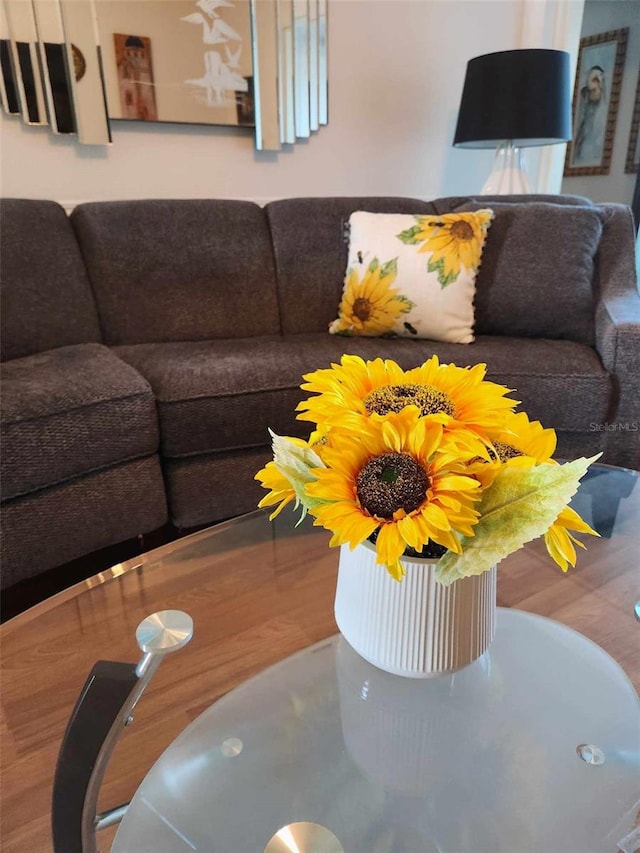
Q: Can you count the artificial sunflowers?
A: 4